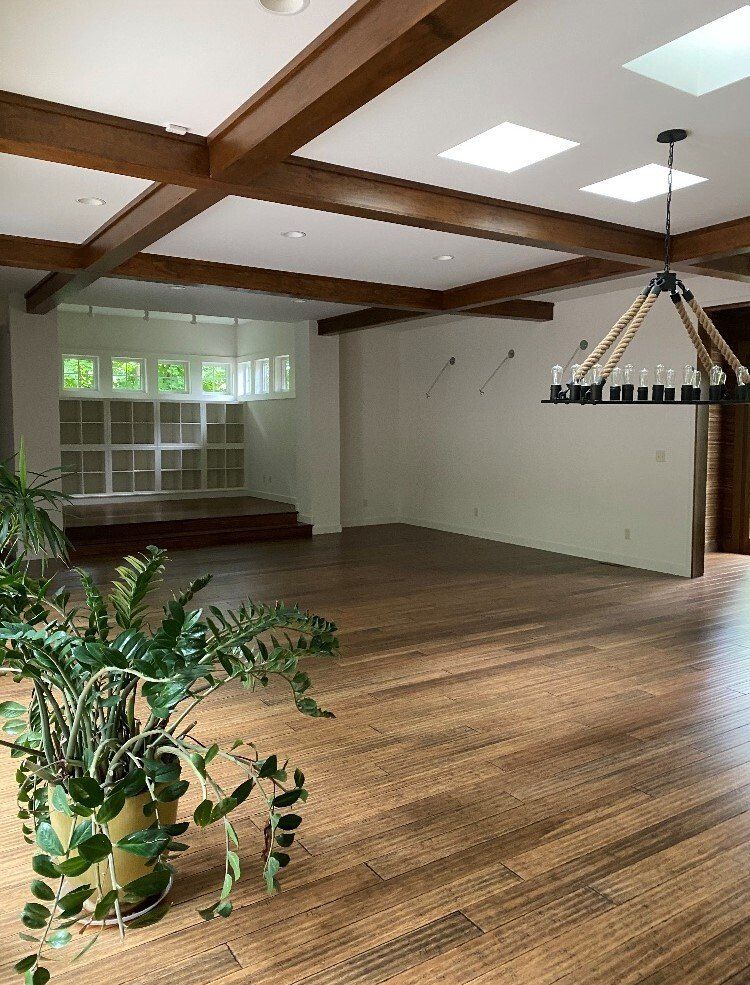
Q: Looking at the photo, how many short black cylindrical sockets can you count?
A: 14